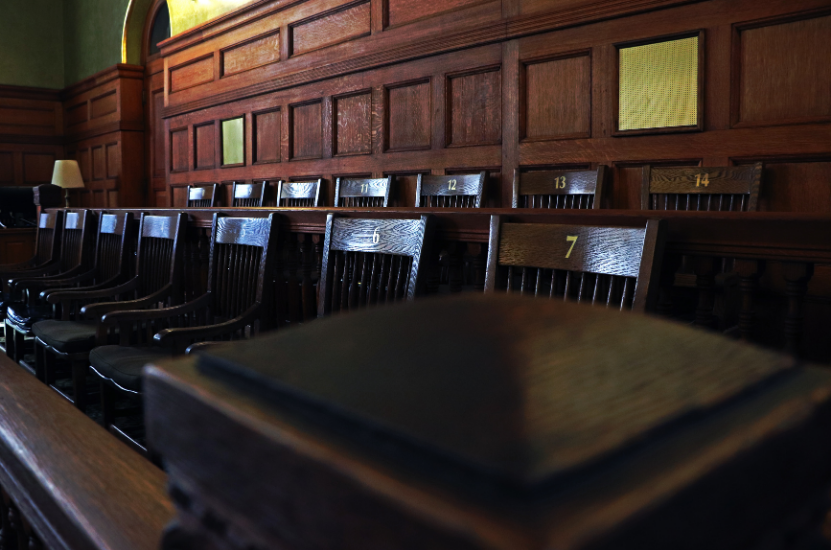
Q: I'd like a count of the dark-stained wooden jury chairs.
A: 14